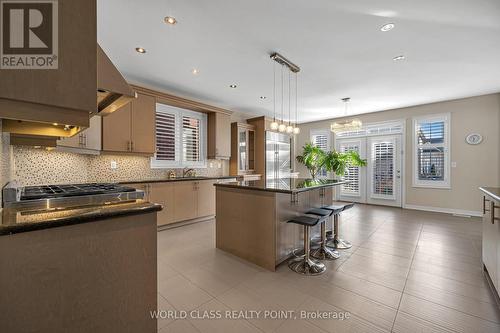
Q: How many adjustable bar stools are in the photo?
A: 3